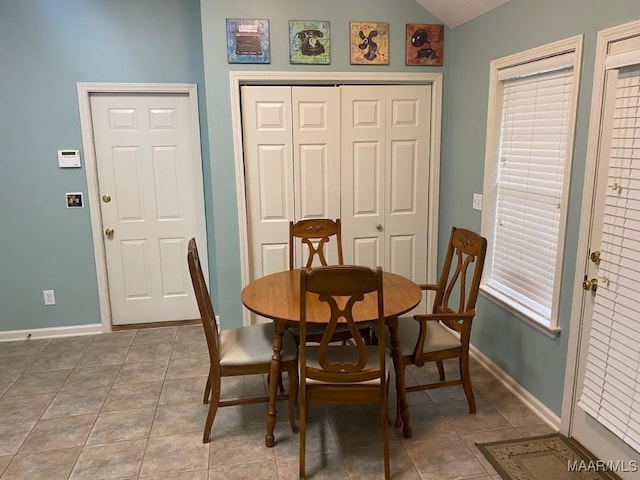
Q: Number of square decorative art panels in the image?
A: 4